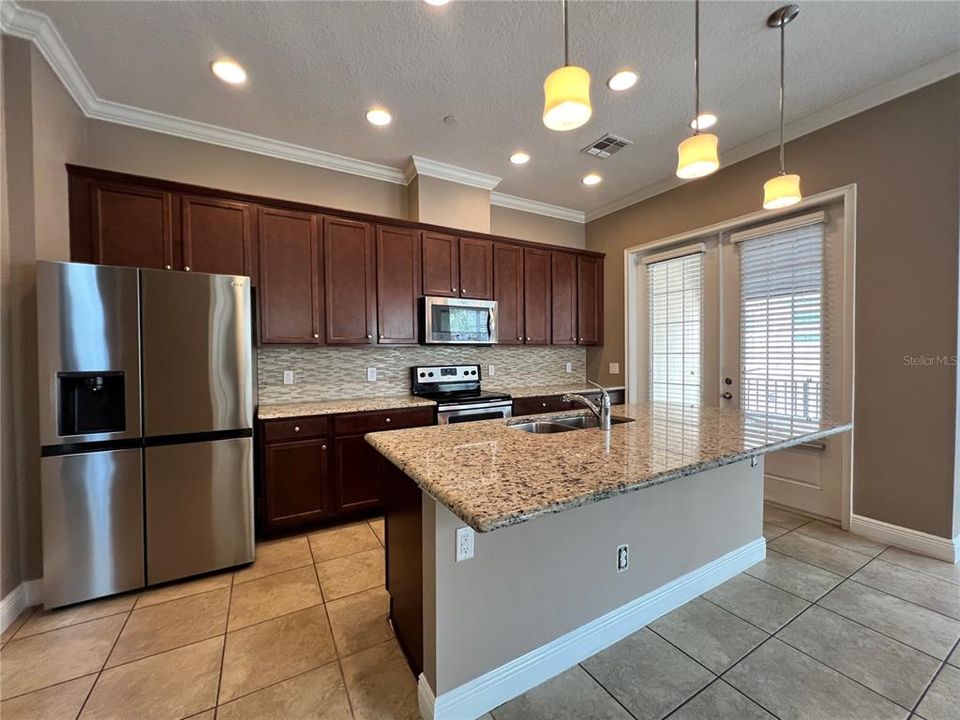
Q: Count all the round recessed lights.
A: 7